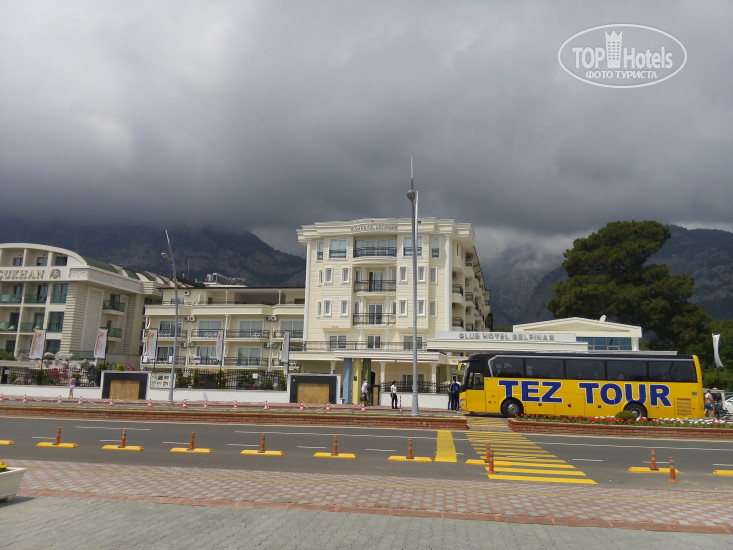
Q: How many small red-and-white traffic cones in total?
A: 13